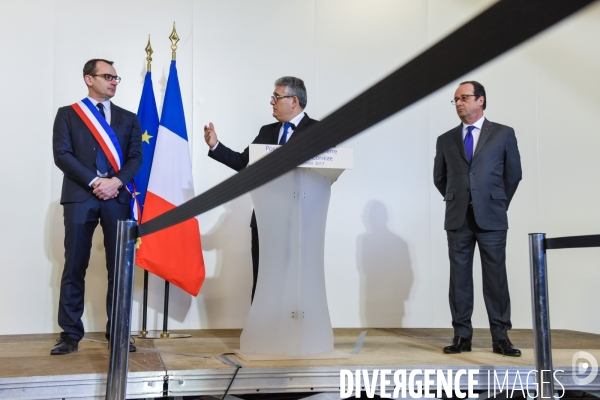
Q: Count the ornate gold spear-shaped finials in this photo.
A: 2